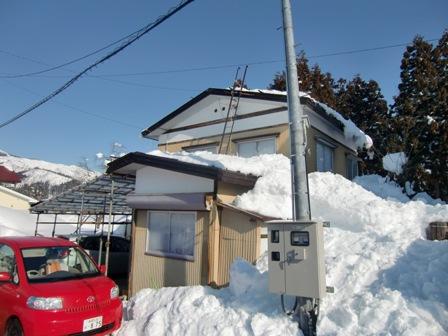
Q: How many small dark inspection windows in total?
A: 3